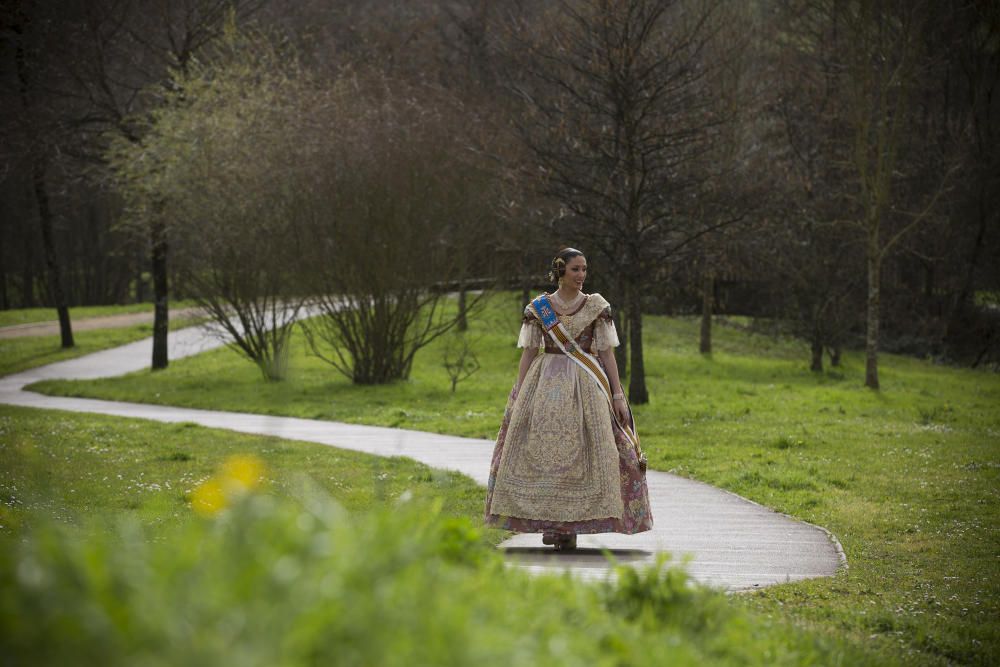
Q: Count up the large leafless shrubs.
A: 2